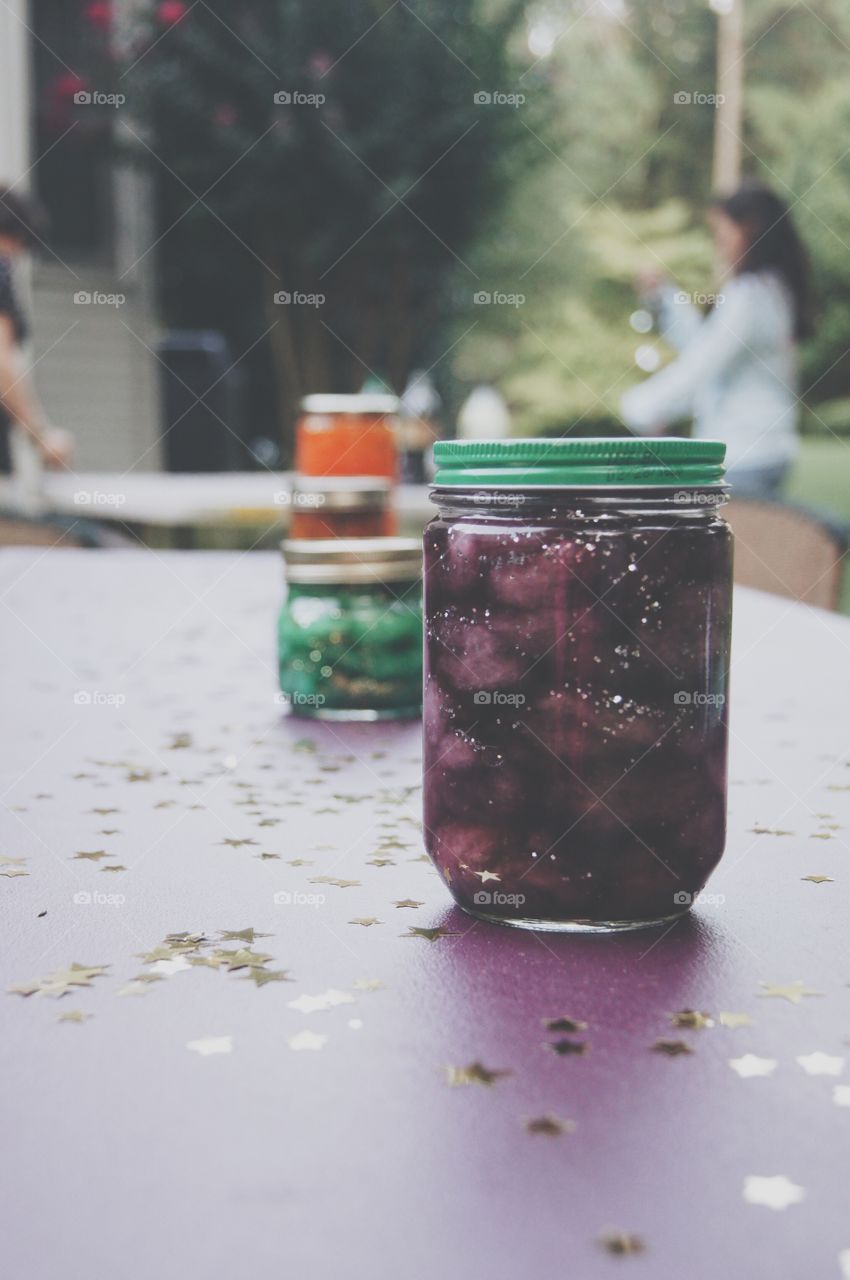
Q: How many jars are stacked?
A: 3